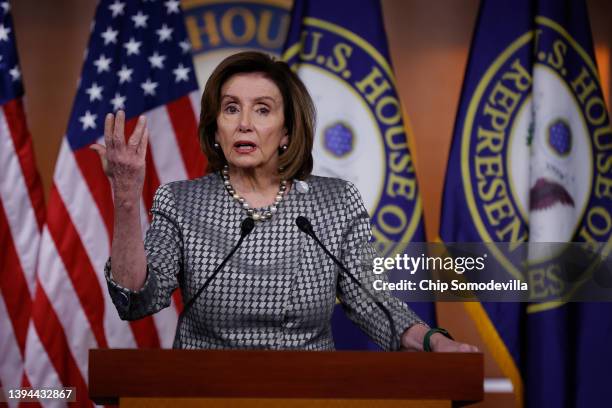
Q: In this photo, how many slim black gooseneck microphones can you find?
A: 2